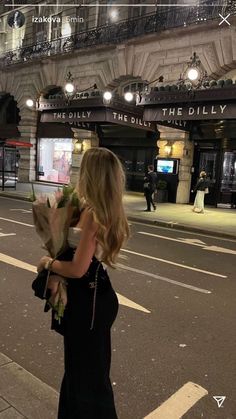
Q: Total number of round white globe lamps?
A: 5